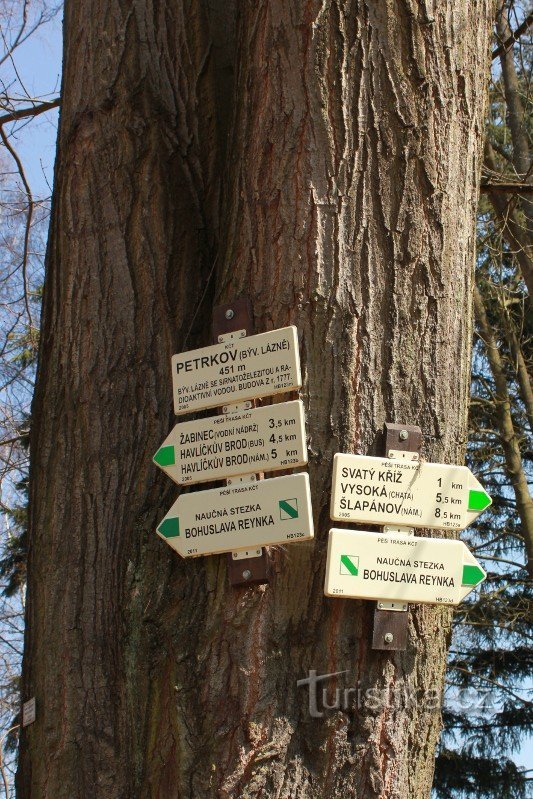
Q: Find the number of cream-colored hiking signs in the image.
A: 5